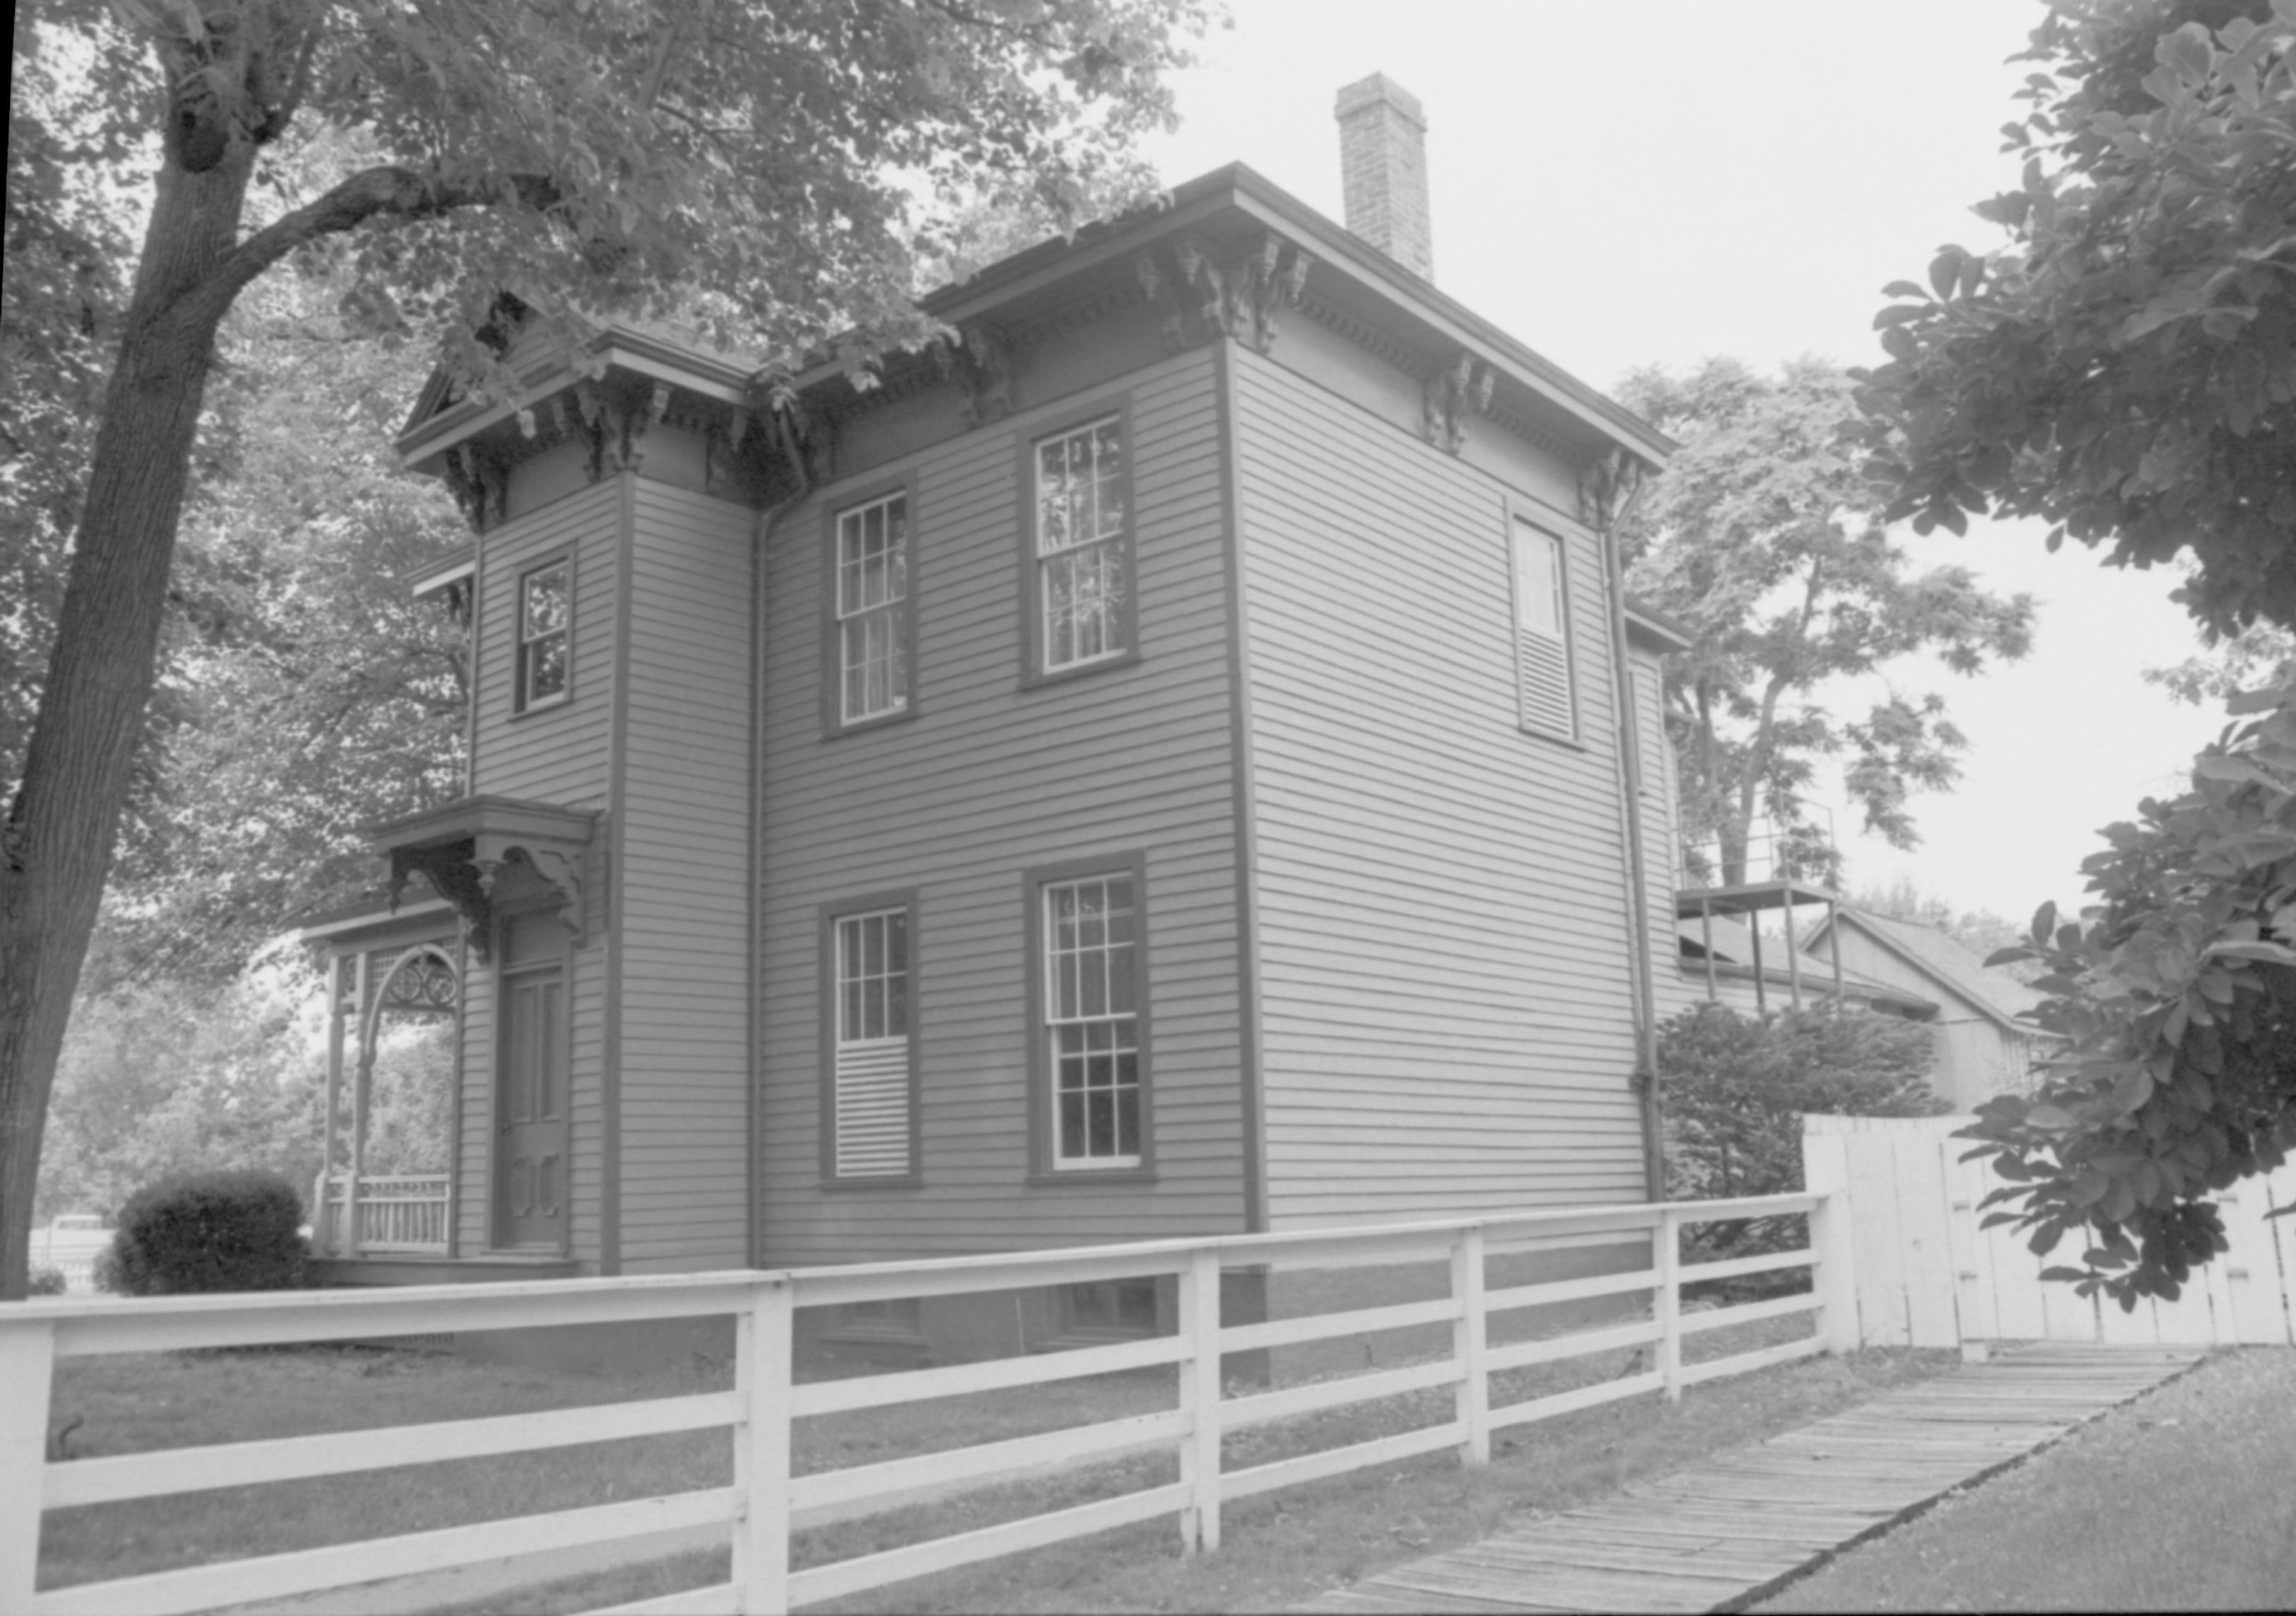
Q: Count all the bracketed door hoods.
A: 1